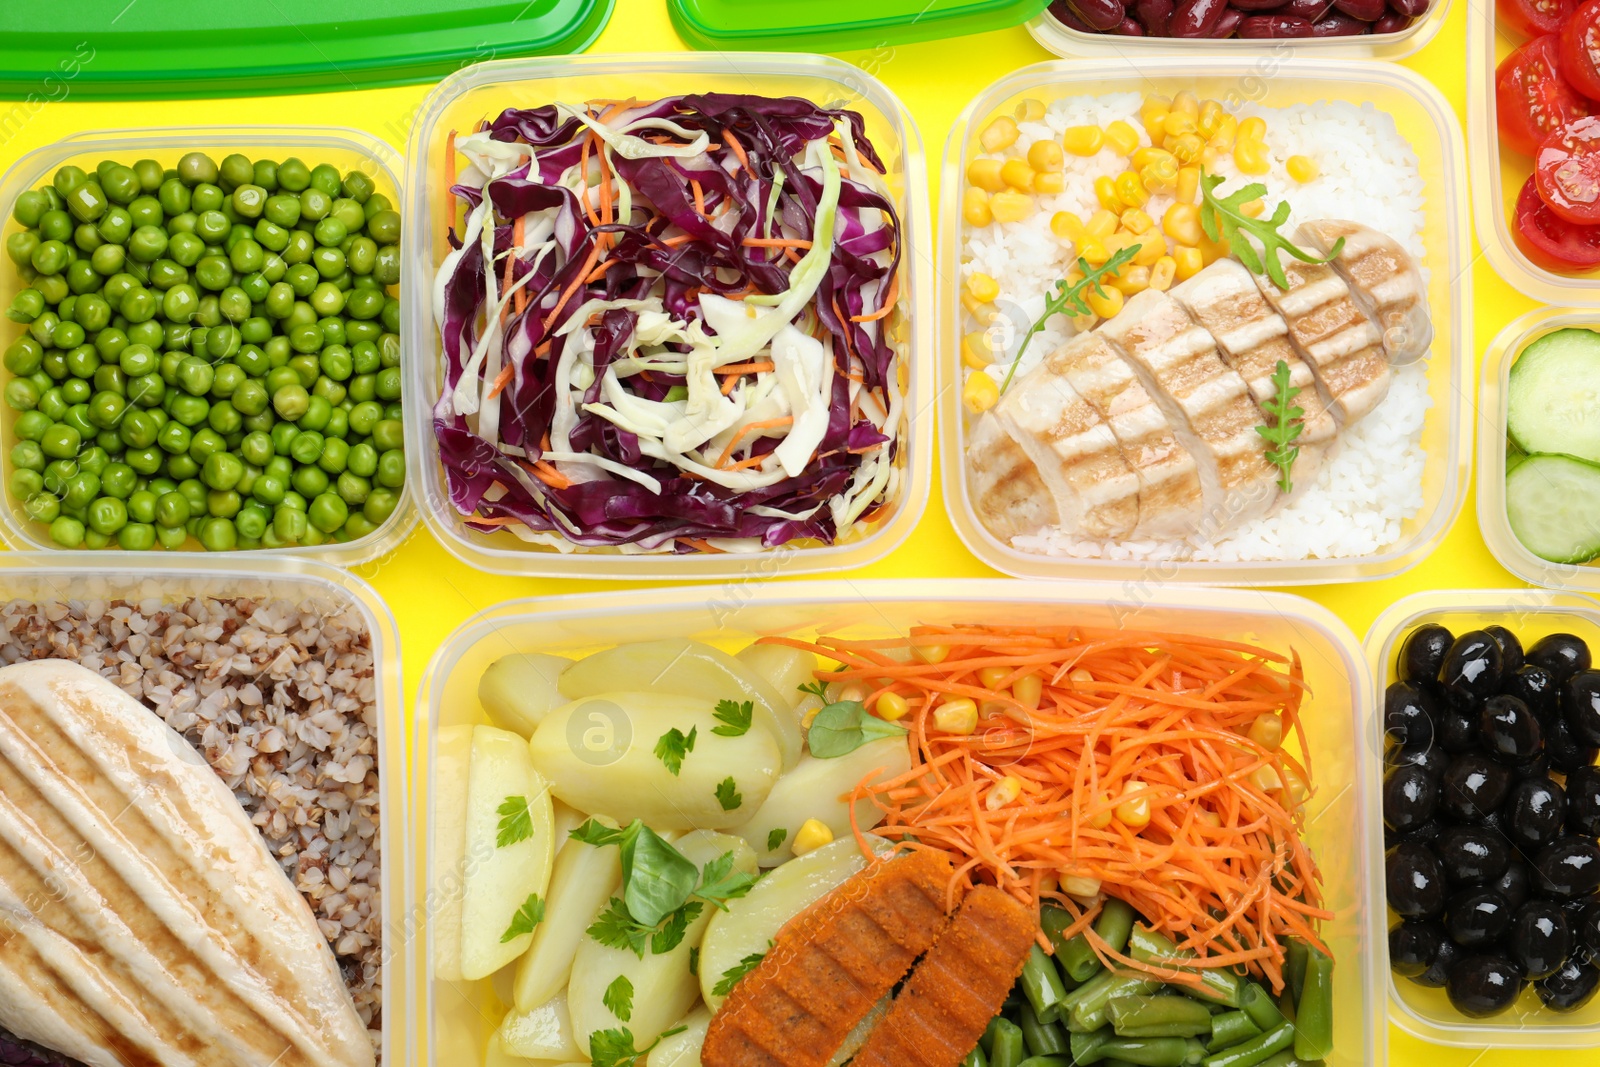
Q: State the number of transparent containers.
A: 9